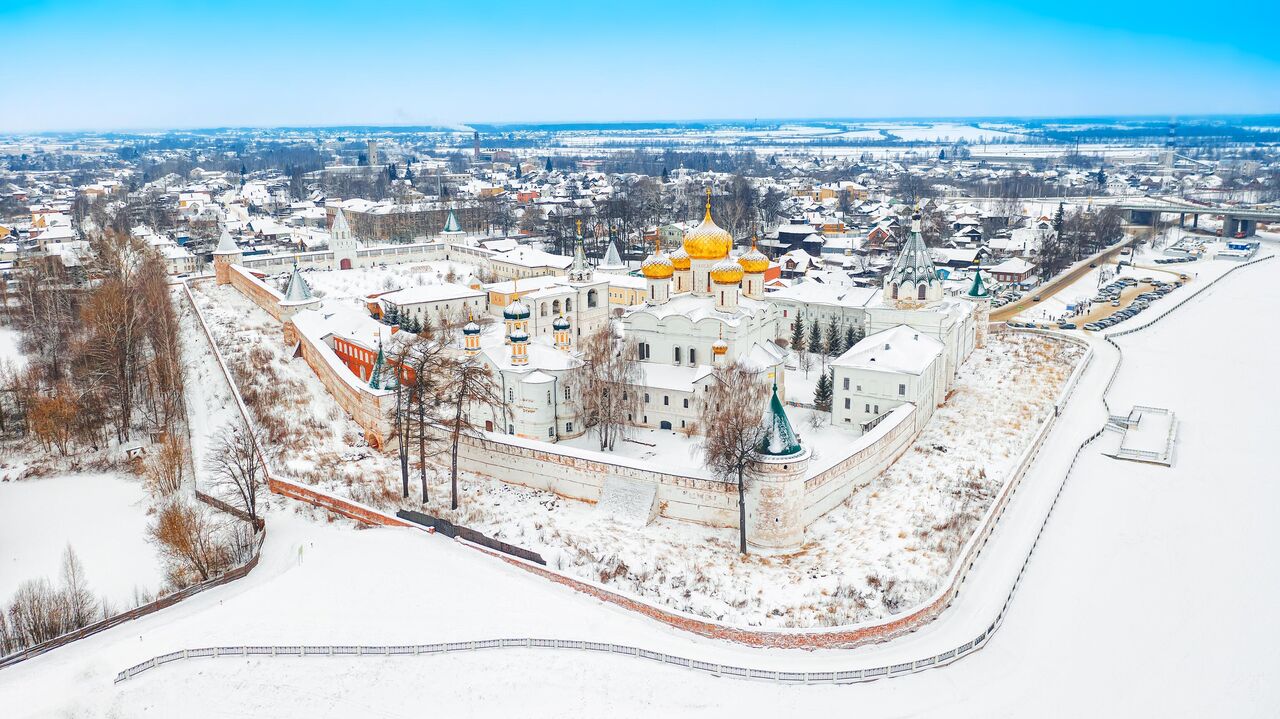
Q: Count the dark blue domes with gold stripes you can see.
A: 4